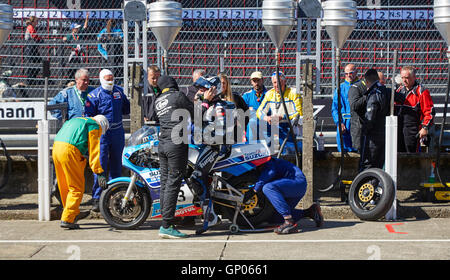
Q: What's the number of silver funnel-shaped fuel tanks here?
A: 5